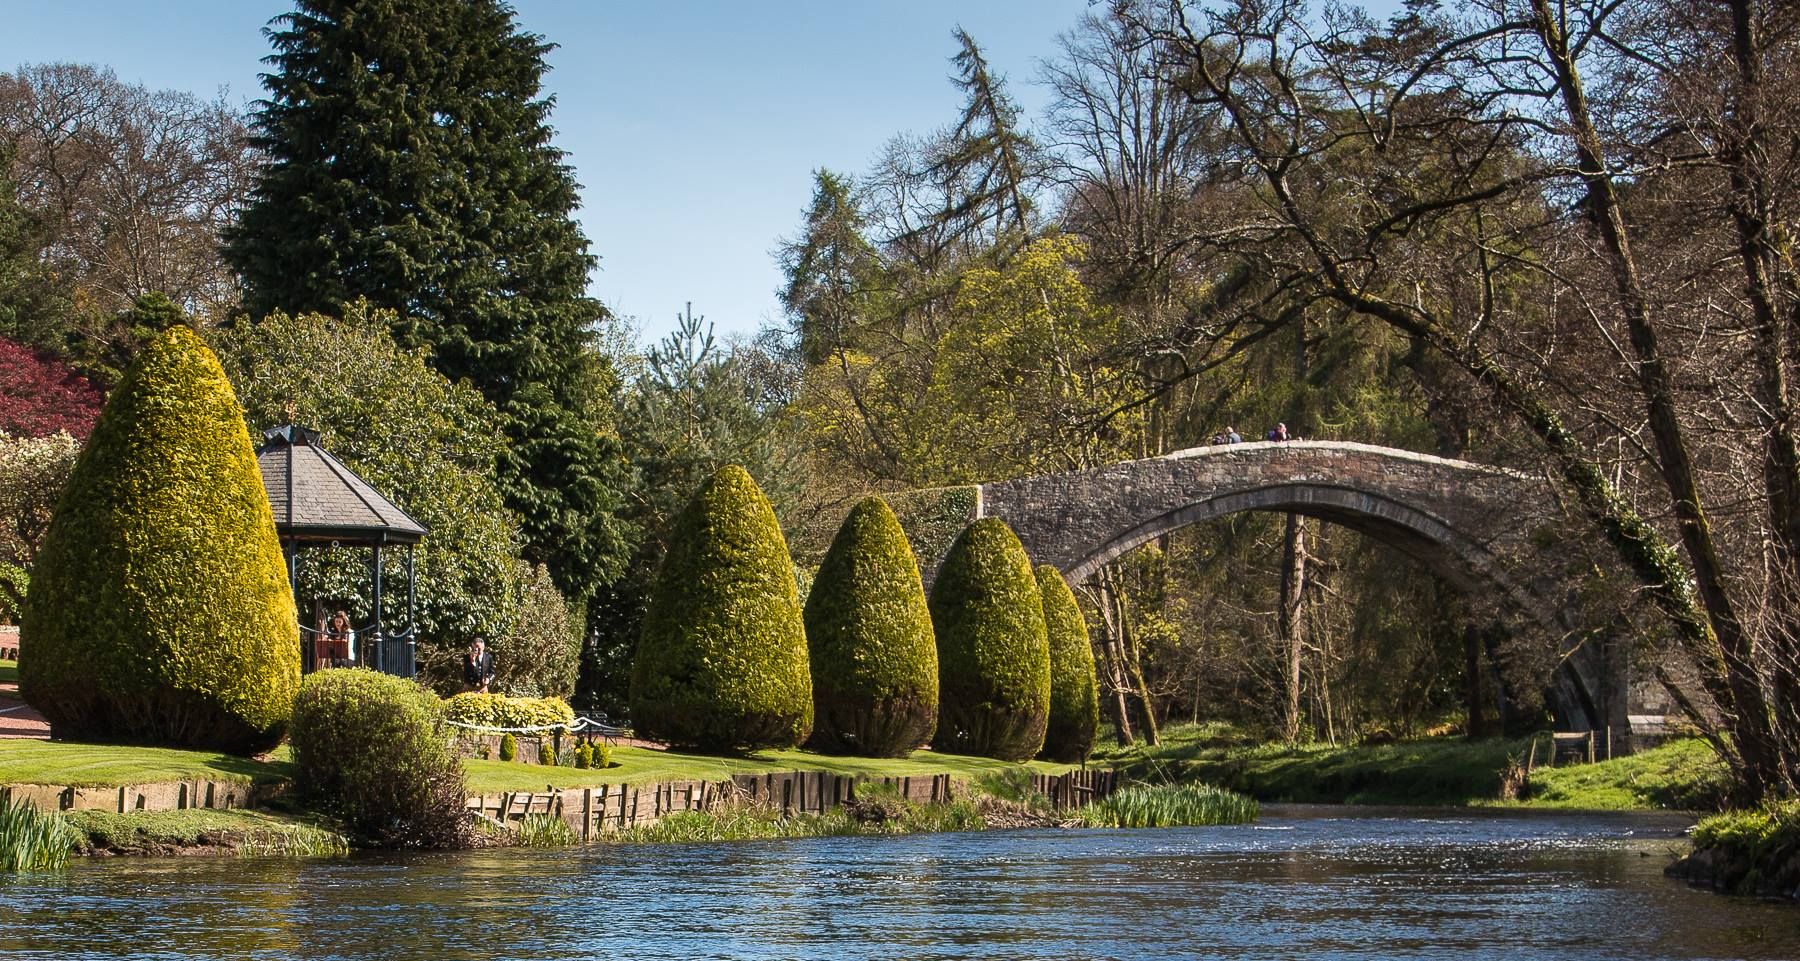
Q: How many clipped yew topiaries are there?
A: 5